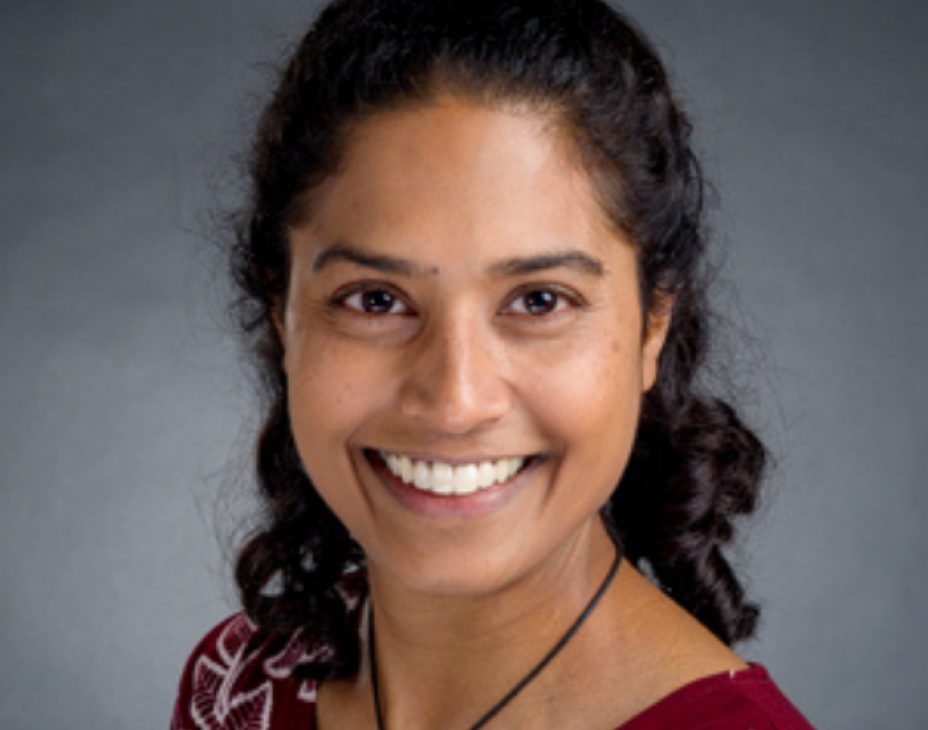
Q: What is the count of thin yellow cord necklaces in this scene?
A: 0